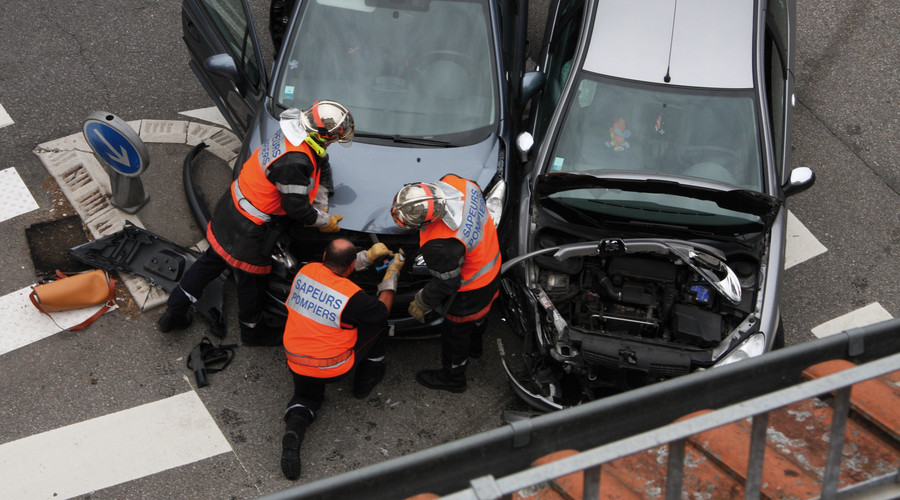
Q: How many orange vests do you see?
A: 3